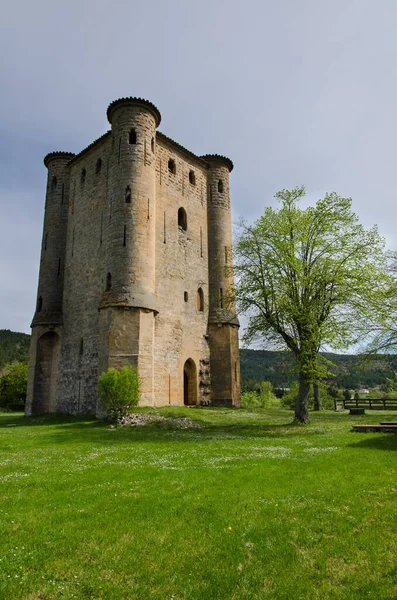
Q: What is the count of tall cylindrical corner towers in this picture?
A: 3